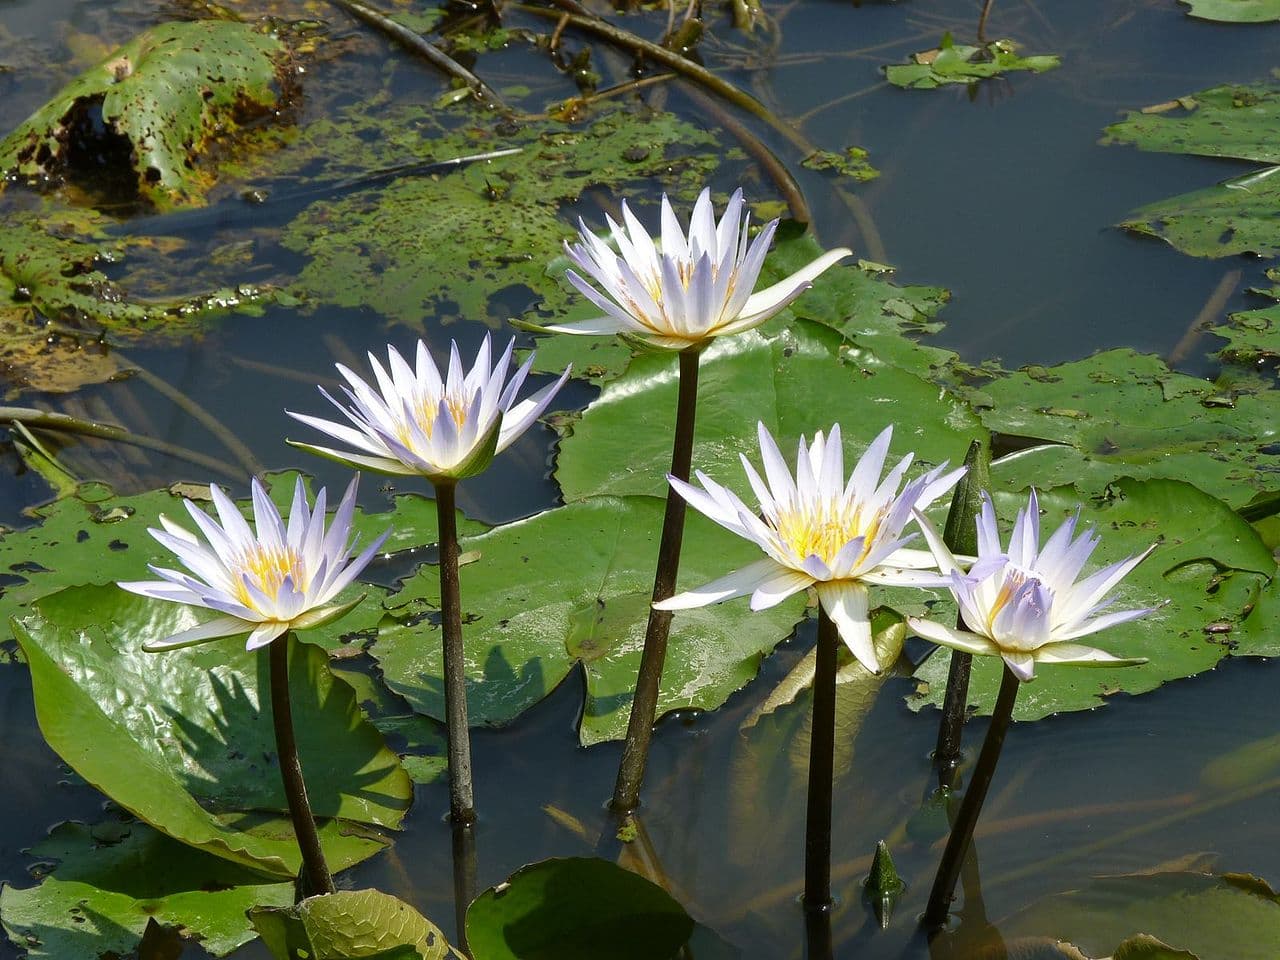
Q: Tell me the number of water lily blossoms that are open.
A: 5